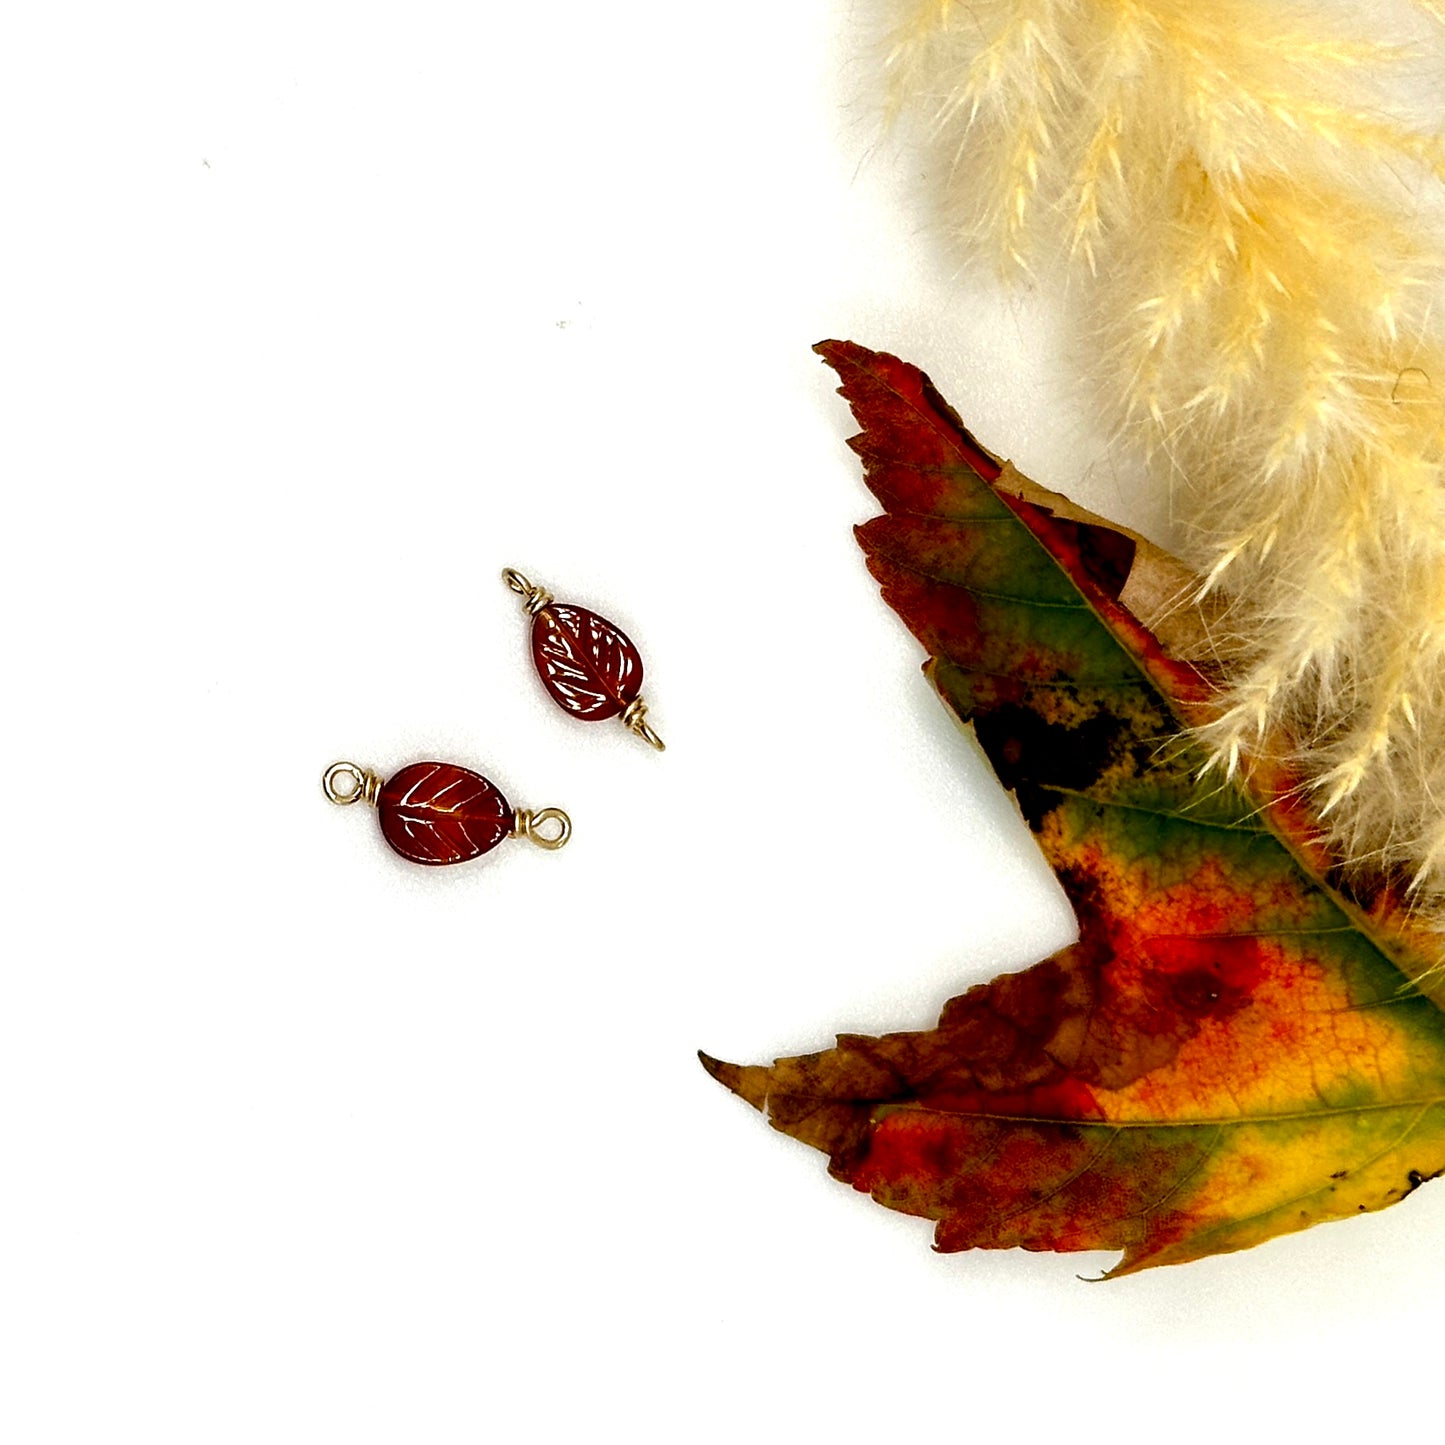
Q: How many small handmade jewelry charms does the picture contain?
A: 2